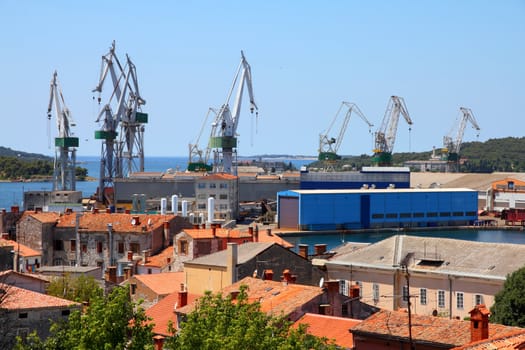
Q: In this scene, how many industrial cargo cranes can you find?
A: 8